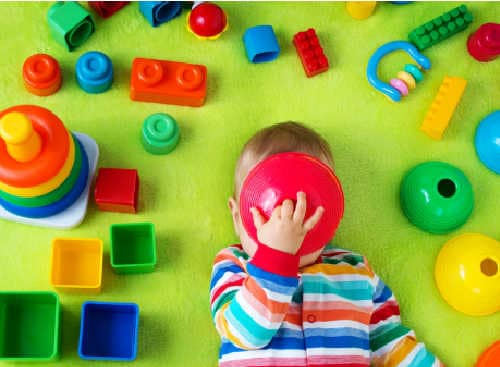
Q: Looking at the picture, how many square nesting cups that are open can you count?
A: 4